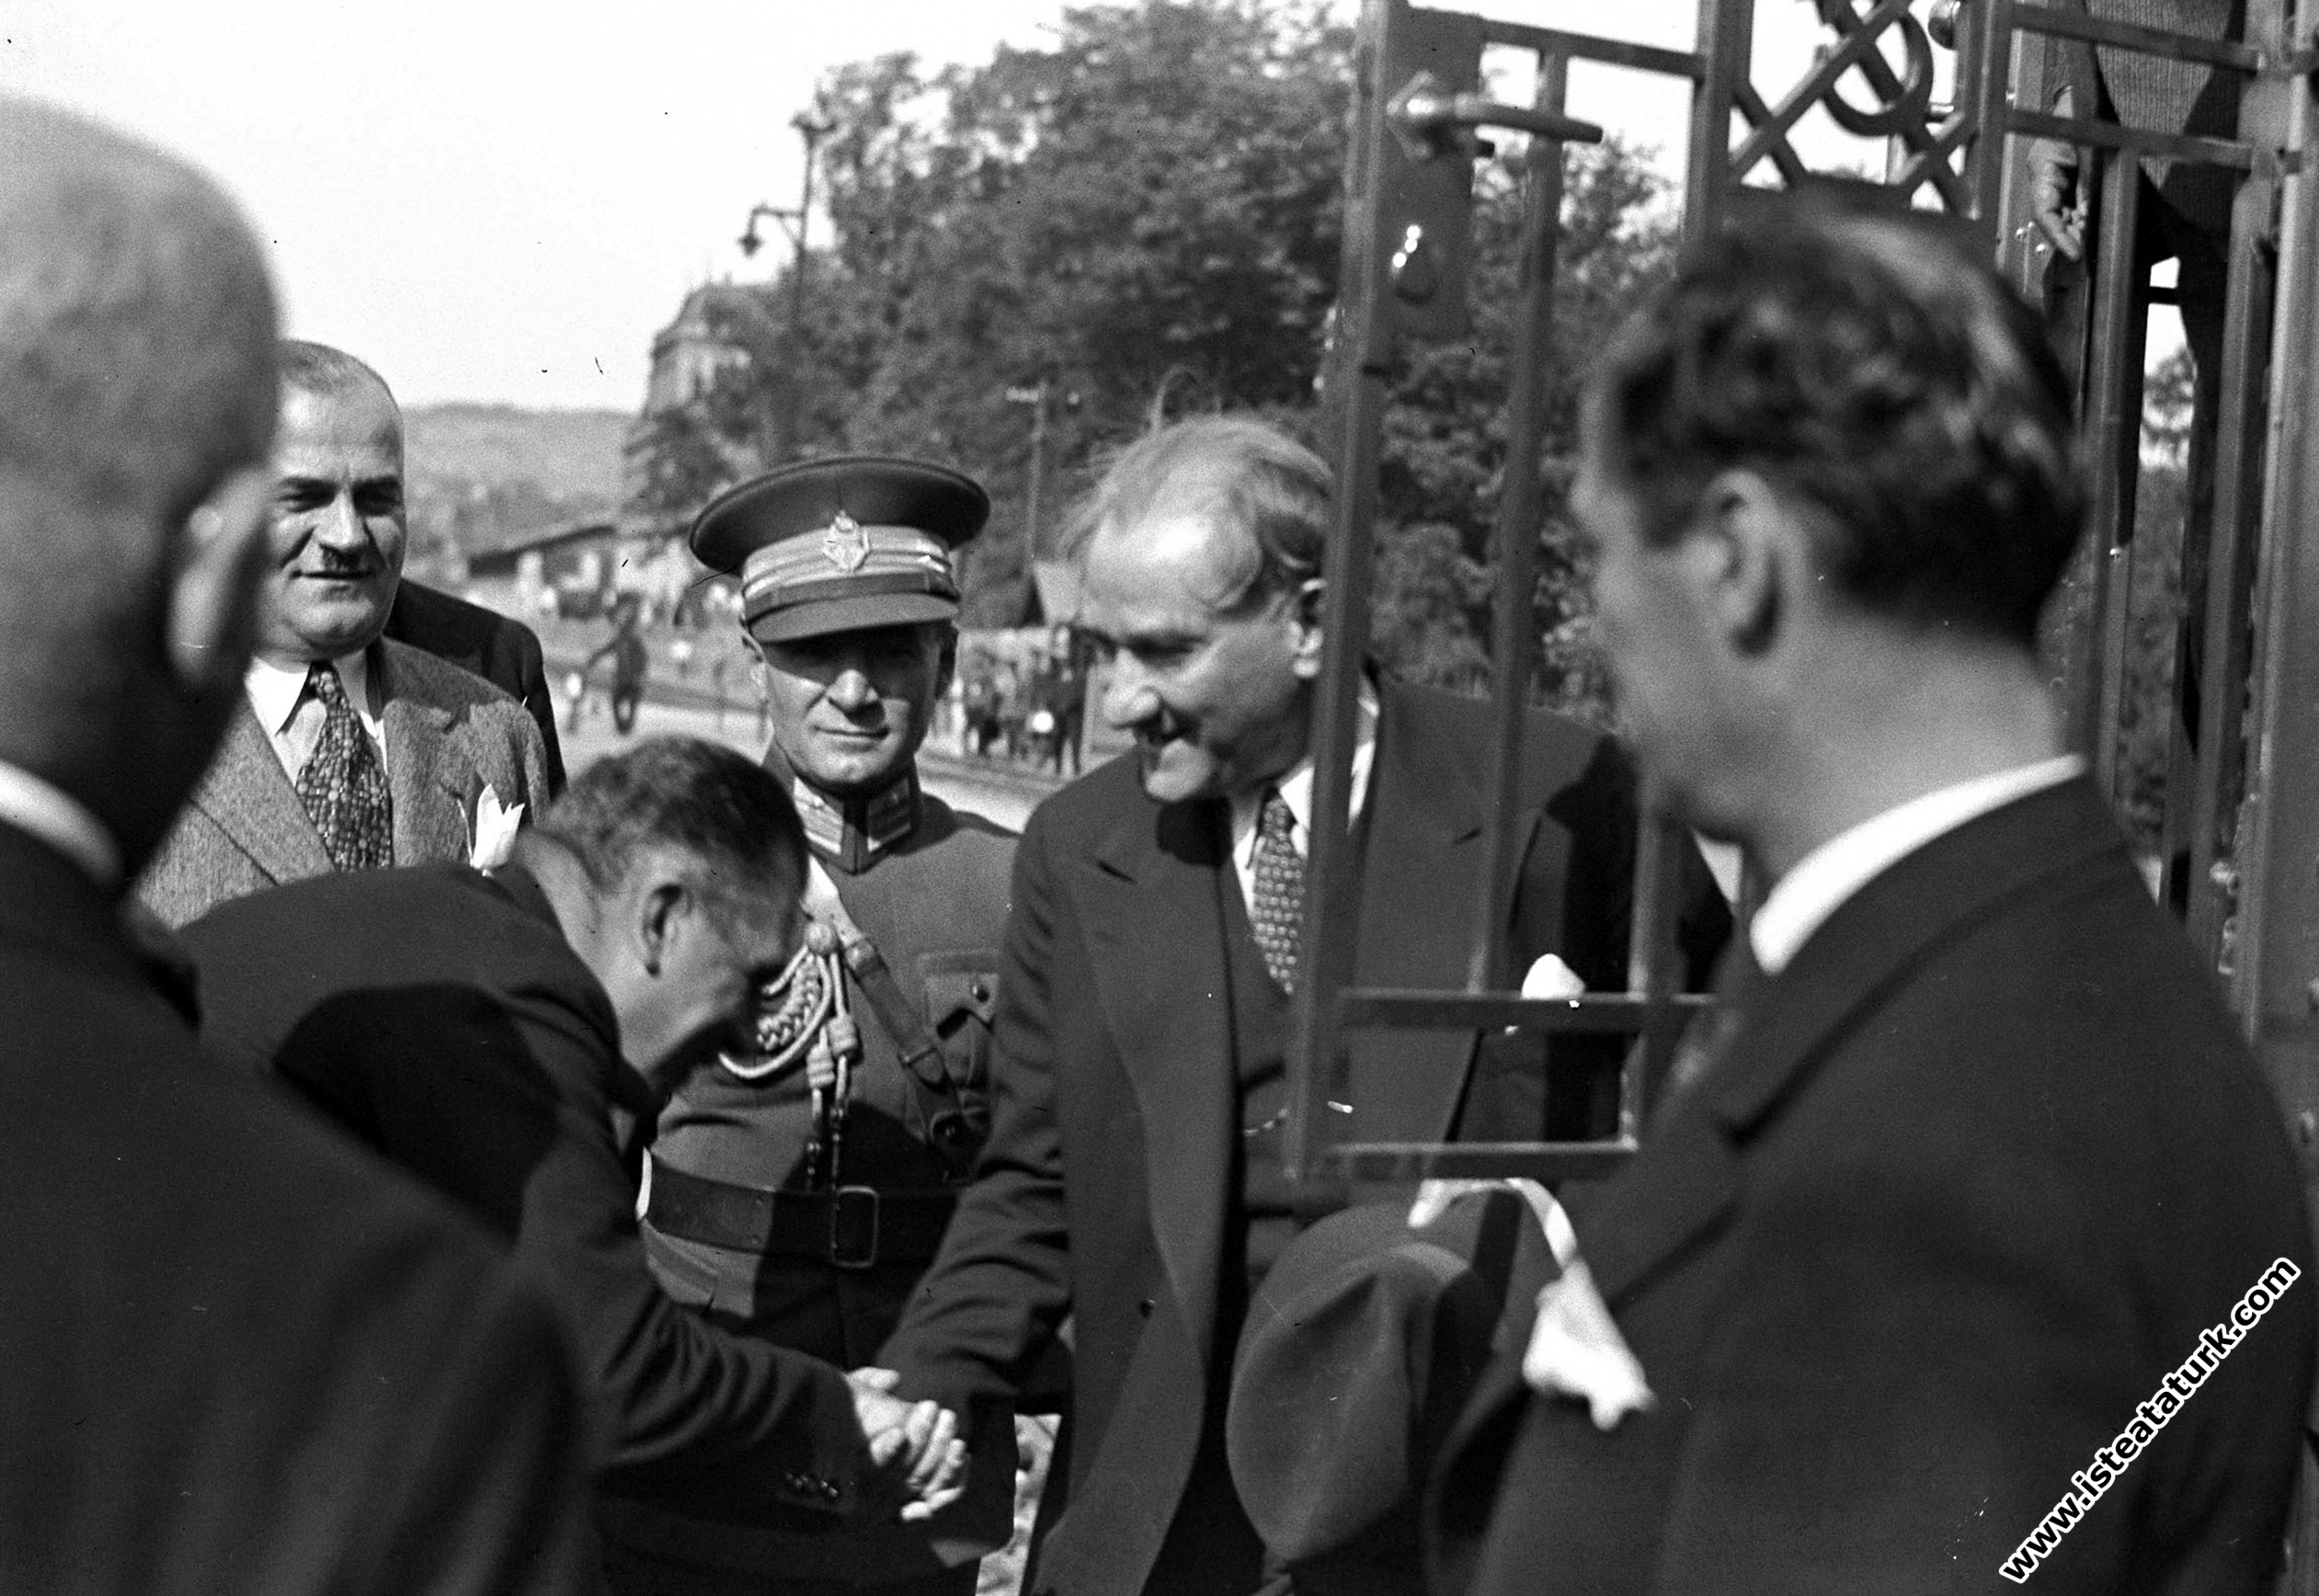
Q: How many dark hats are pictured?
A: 2